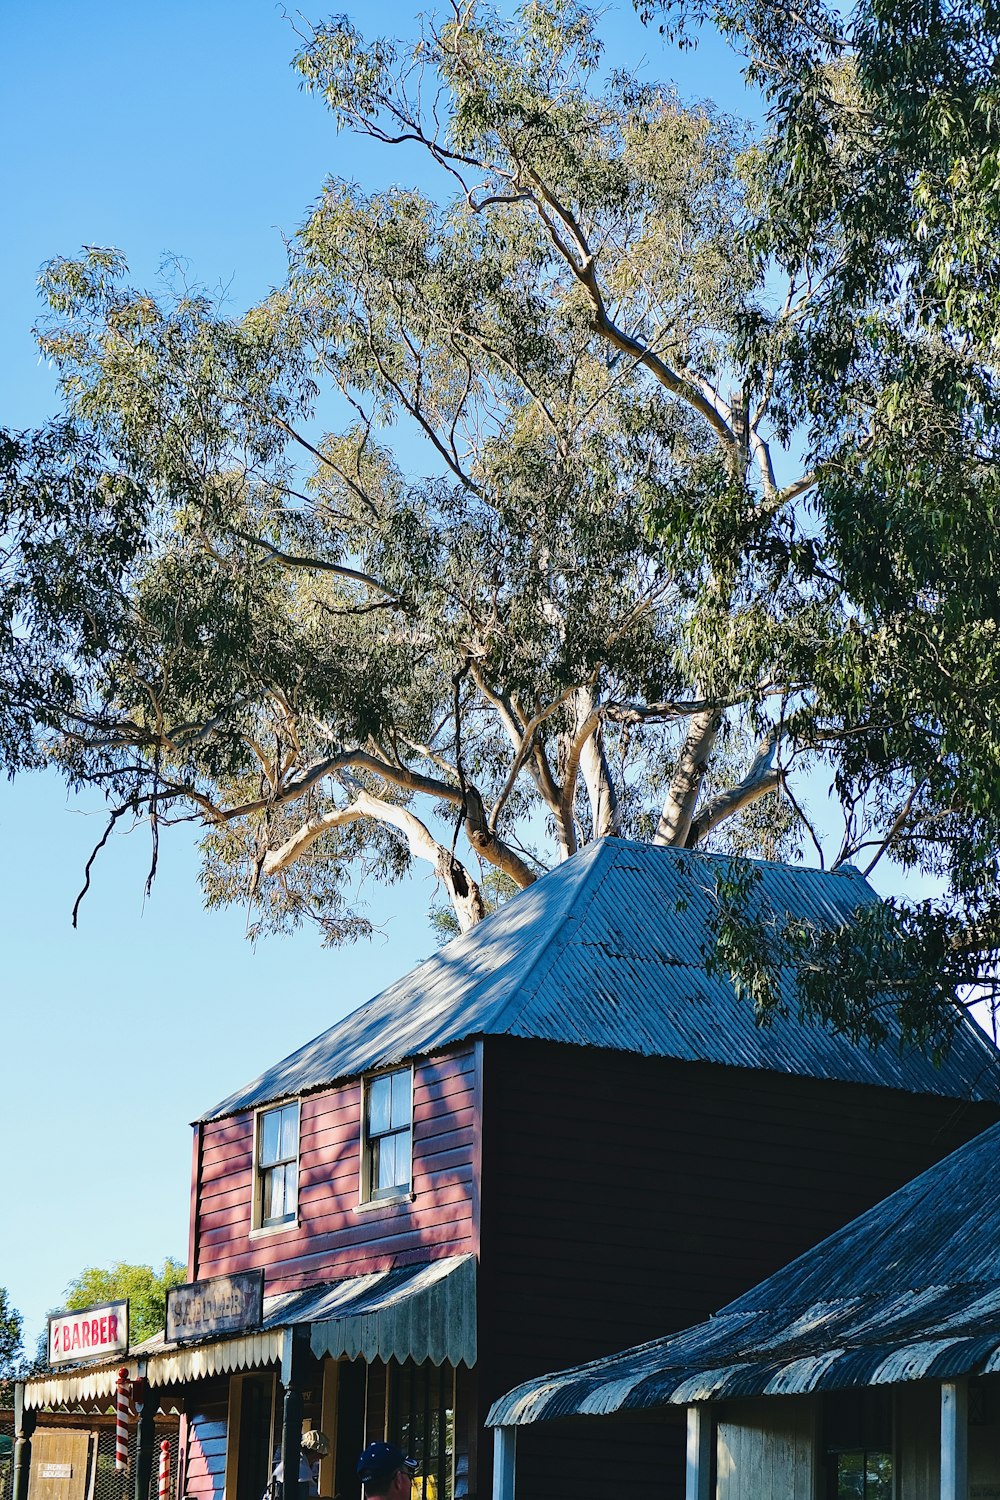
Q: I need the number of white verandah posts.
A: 3